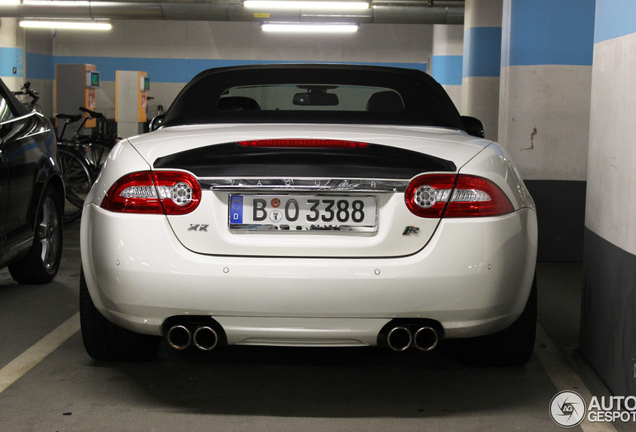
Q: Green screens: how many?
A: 2